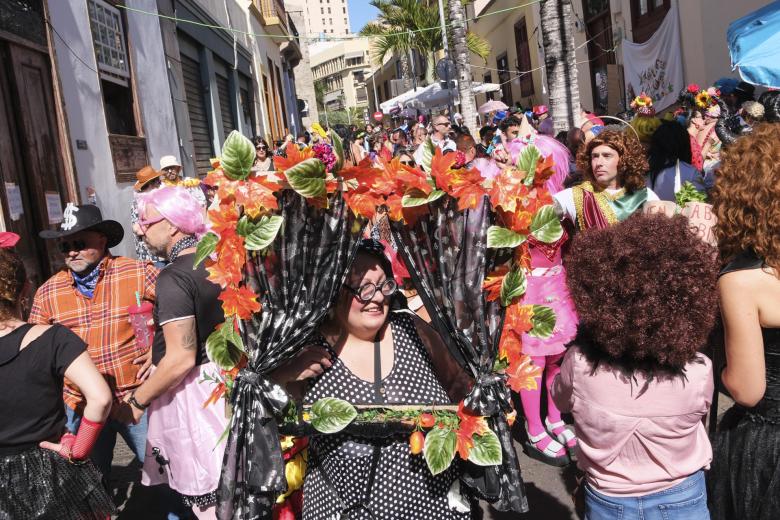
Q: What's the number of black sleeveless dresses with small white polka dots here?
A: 1